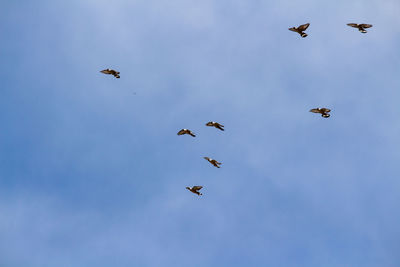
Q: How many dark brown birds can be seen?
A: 8